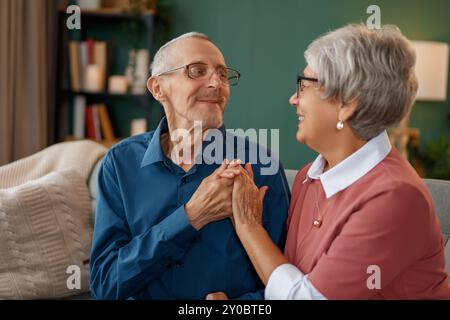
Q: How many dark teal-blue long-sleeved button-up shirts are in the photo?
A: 1